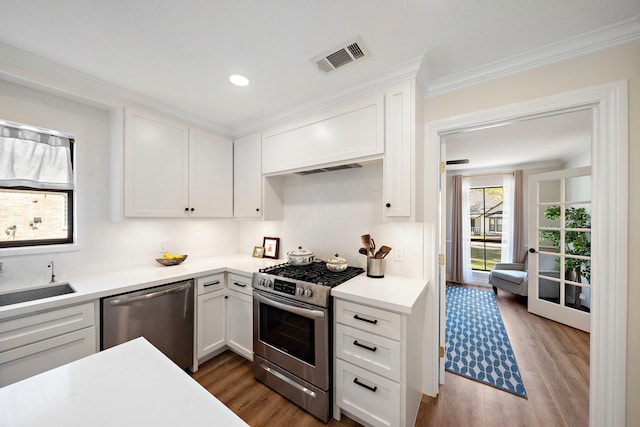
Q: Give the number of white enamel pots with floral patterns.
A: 2